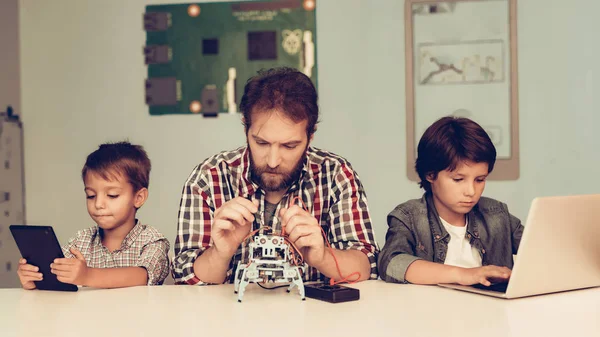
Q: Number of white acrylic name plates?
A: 0